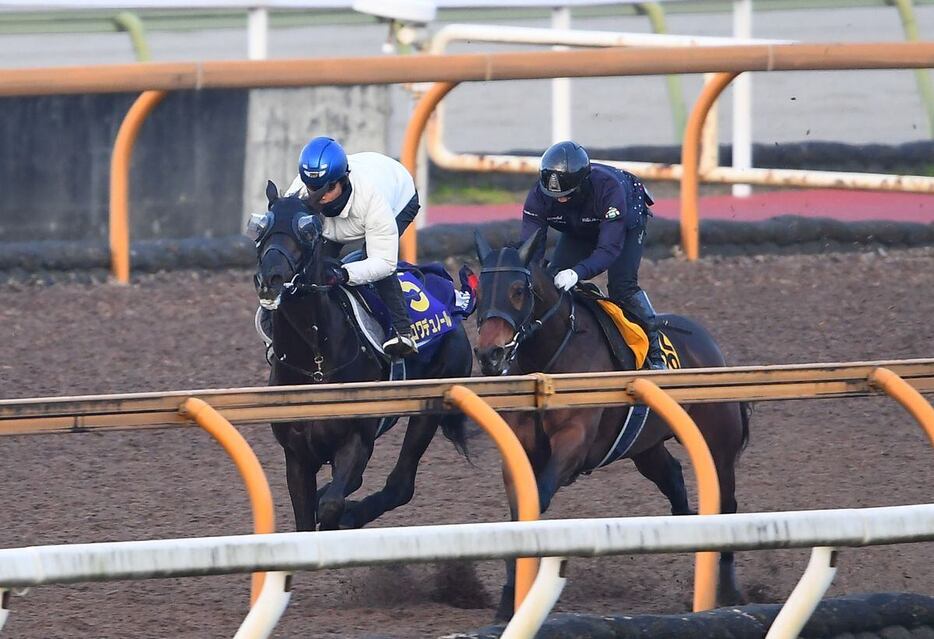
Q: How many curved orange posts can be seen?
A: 7